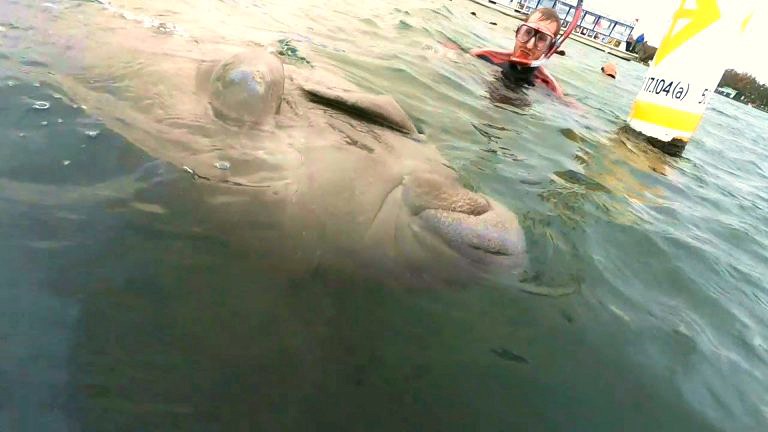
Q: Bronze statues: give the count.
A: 0